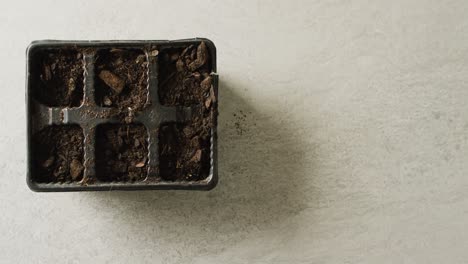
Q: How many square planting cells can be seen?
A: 6